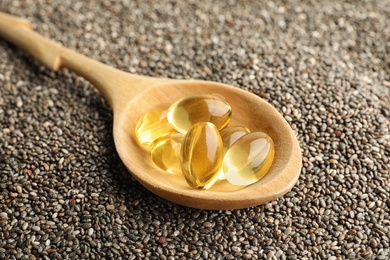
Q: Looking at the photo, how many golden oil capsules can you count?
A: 6